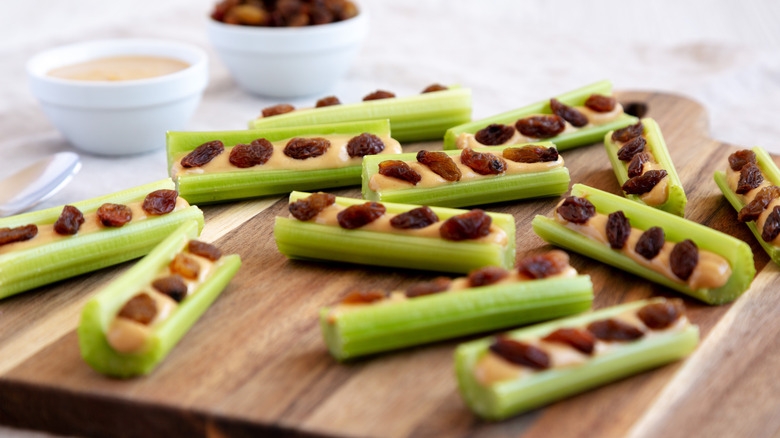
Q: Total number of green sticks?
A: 12